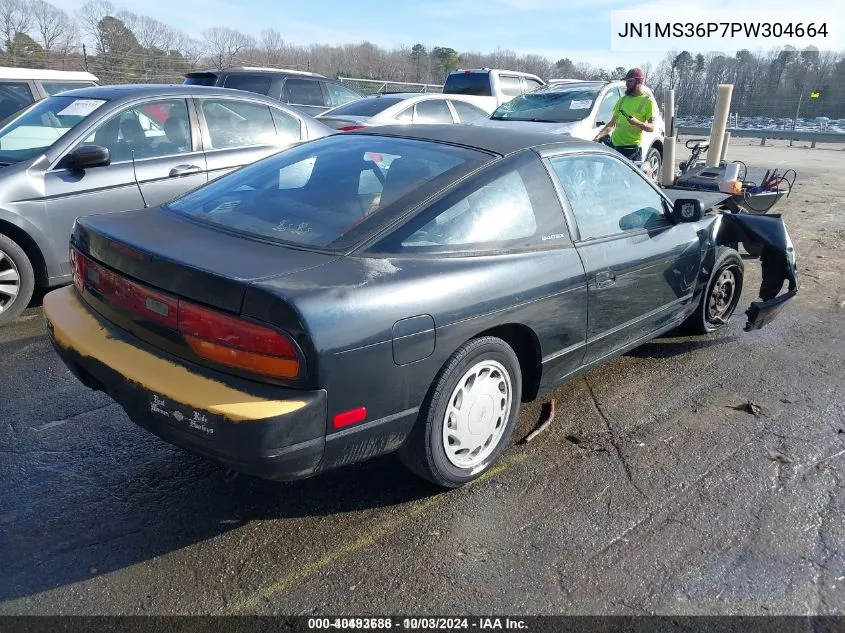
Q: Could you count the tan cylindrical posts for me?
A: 4